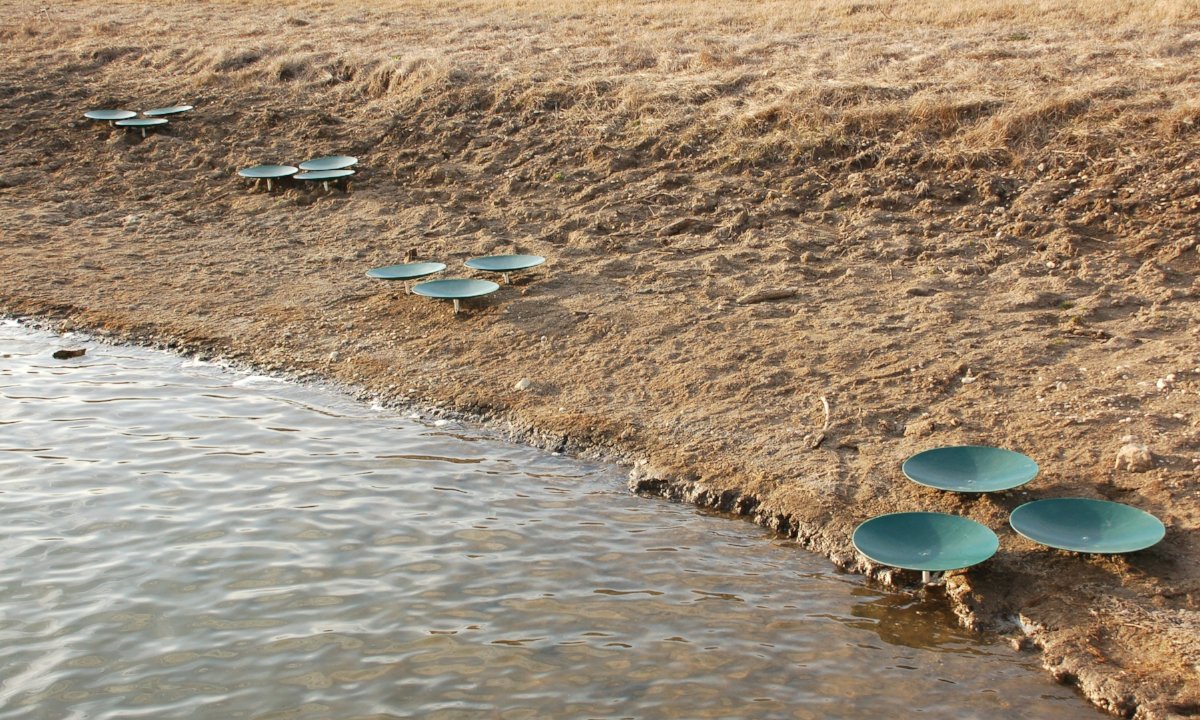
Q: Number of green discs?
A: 12